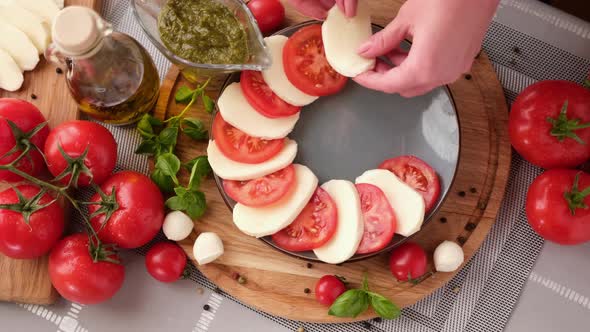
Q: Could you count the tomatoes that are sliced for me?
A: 7